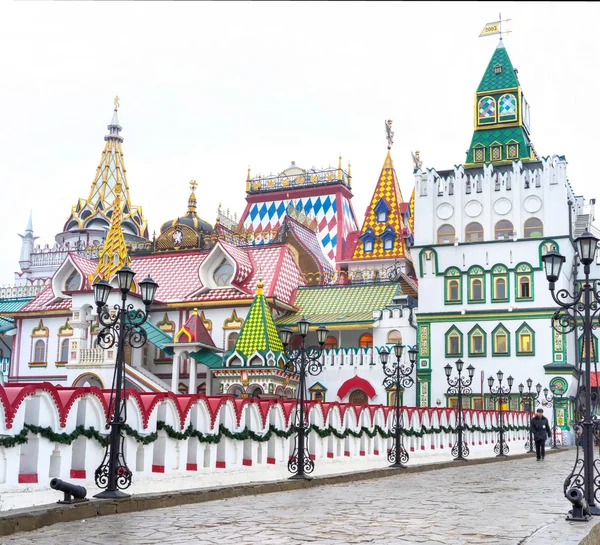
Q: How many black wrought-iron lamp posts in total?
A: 8